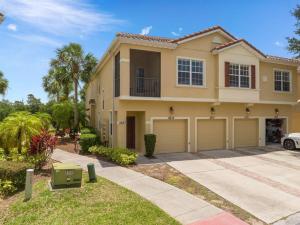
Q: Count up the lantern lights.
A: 4